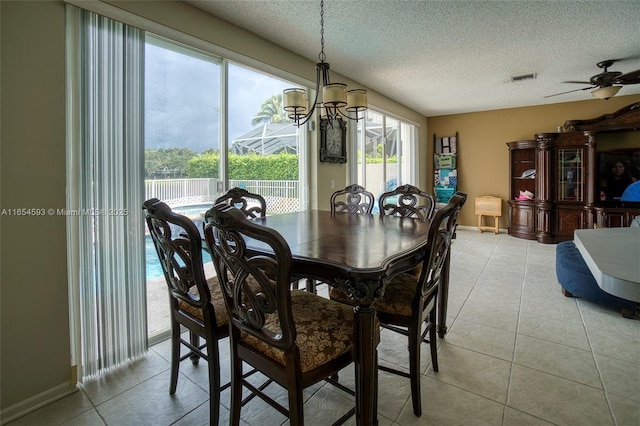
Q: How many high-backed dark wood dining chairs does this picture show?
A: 6